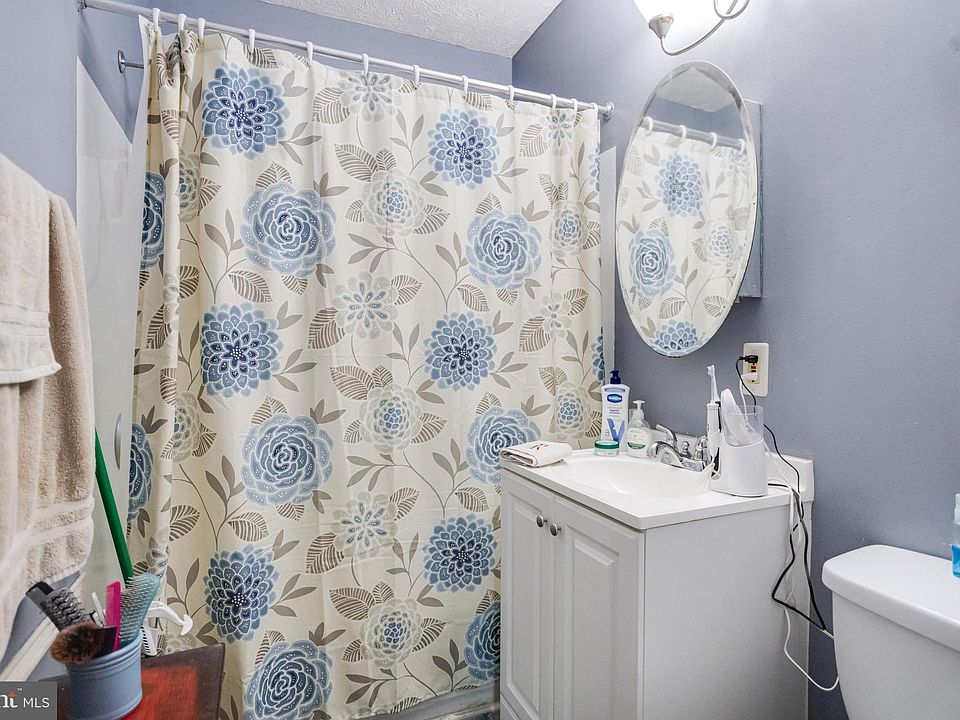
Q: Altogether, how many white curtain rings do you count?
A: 12